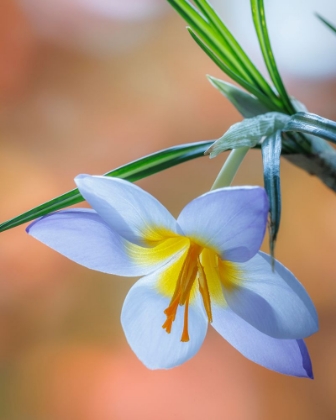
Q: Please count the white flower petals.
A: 6